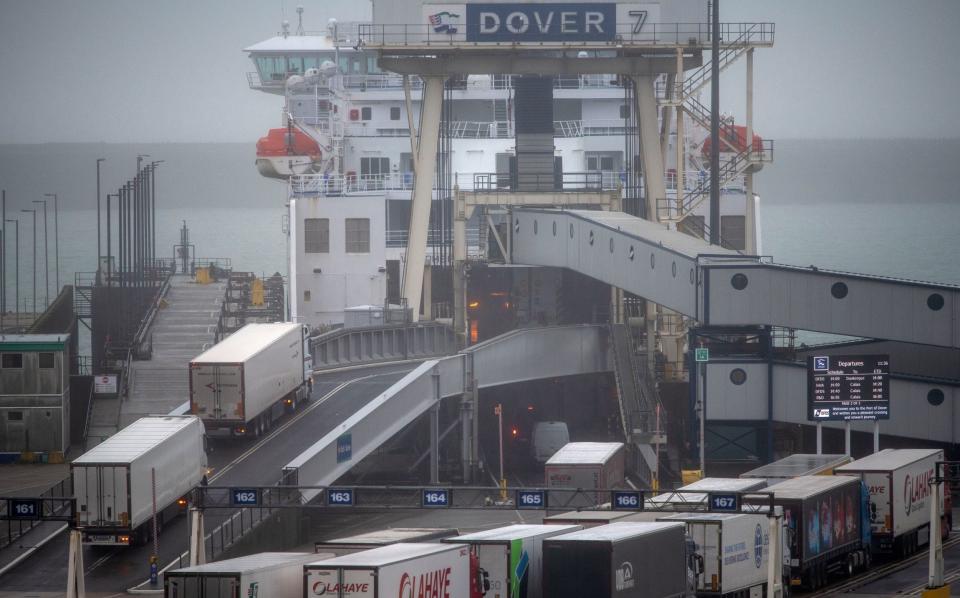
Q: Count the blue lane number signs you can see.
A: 7